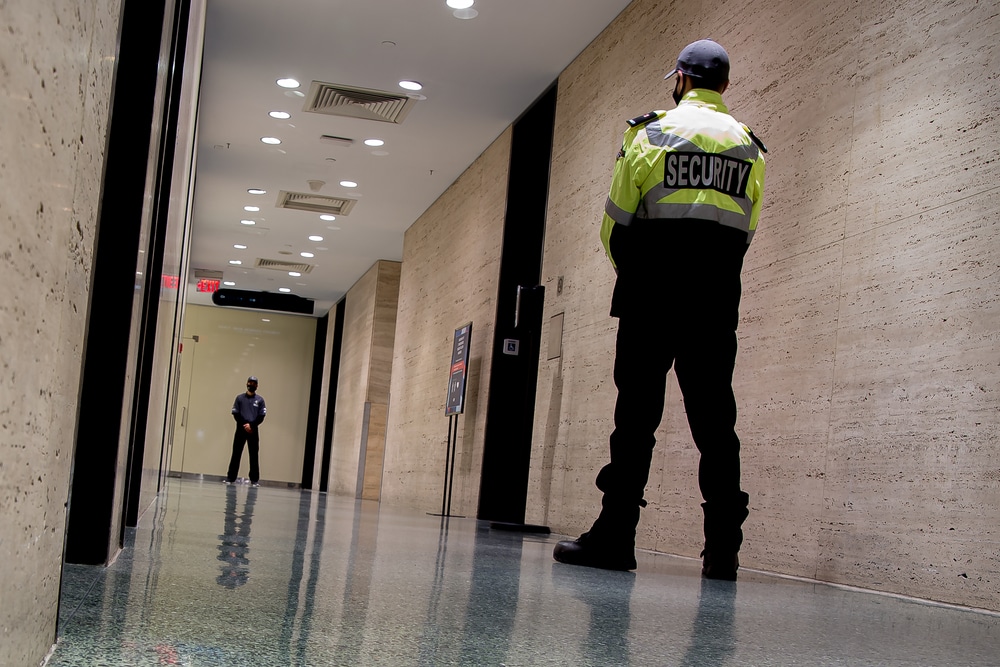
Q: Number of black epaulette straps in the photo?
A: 2